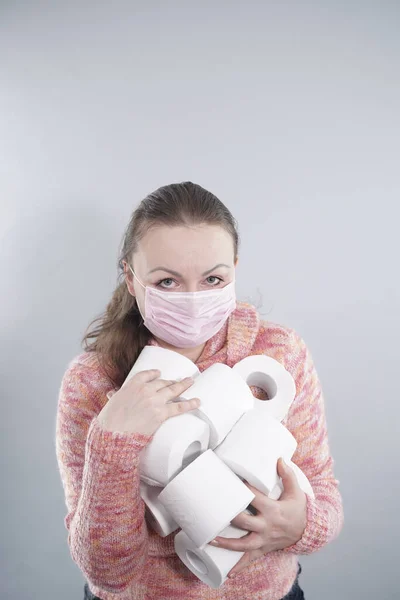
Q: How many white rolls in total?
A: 9